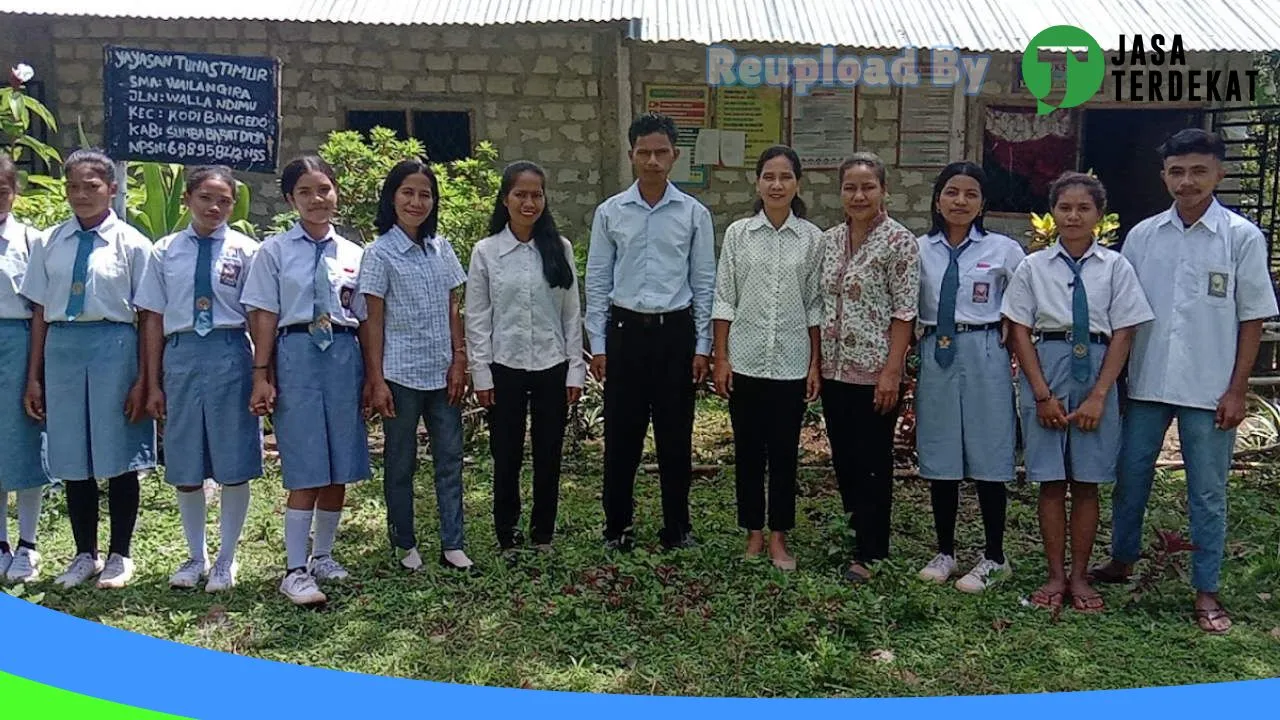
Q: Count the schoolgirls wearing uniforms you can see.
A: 6